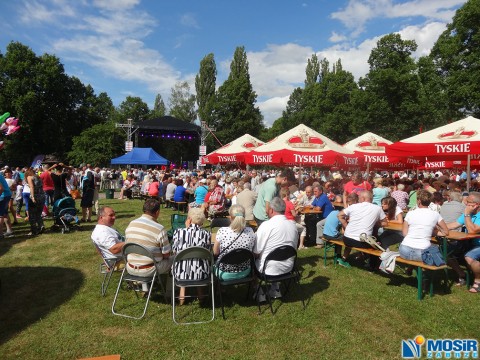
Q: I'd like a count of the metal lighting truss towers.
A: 2